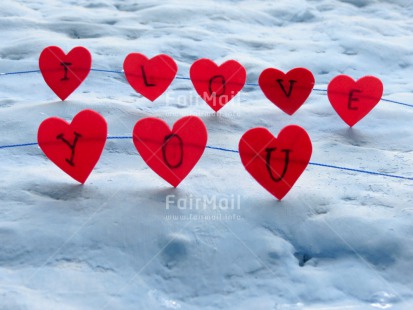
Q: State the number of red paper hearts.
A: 8